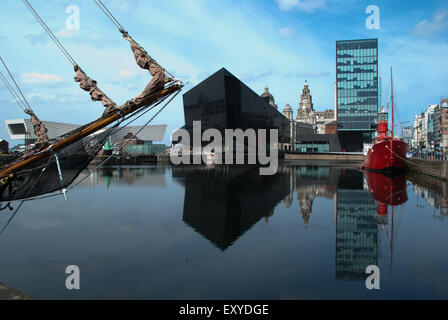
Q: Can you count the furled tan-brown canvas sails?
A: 3